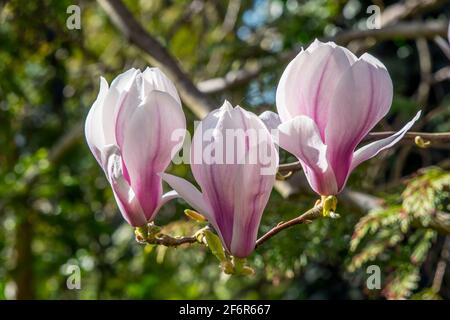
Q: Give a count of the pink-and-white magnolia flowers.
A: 3